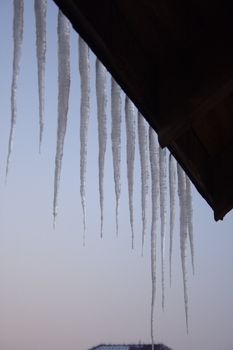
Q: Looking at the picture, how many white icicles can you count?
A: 13